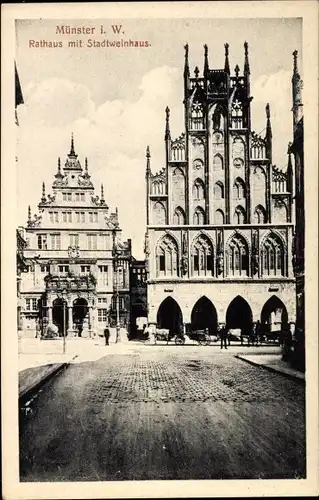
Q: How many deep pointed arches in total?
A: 4